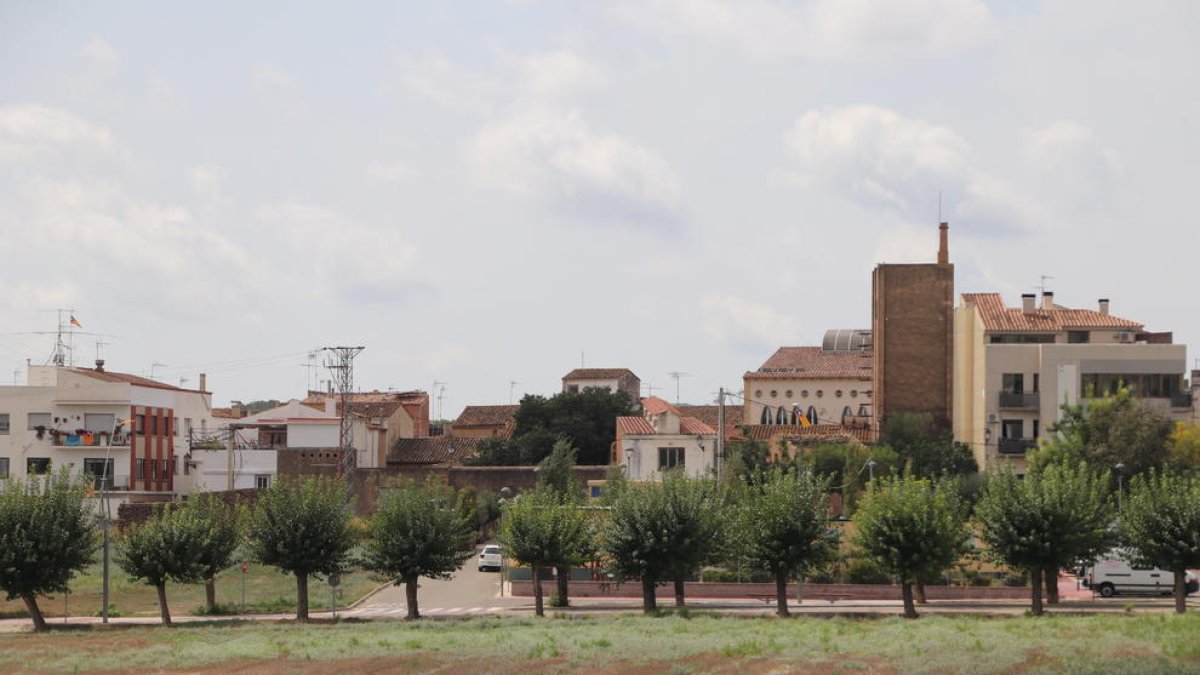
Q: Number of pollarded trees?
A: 15